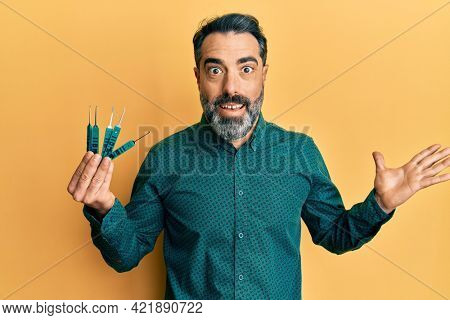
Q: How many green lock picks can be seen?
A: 5